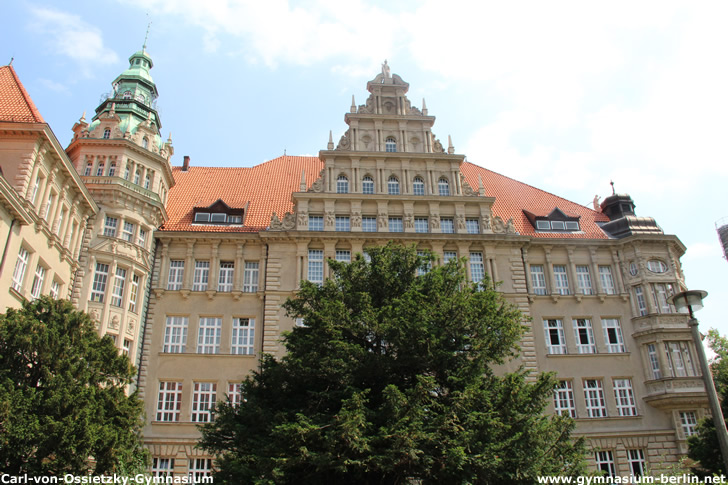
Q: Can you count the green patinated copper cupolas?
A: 1